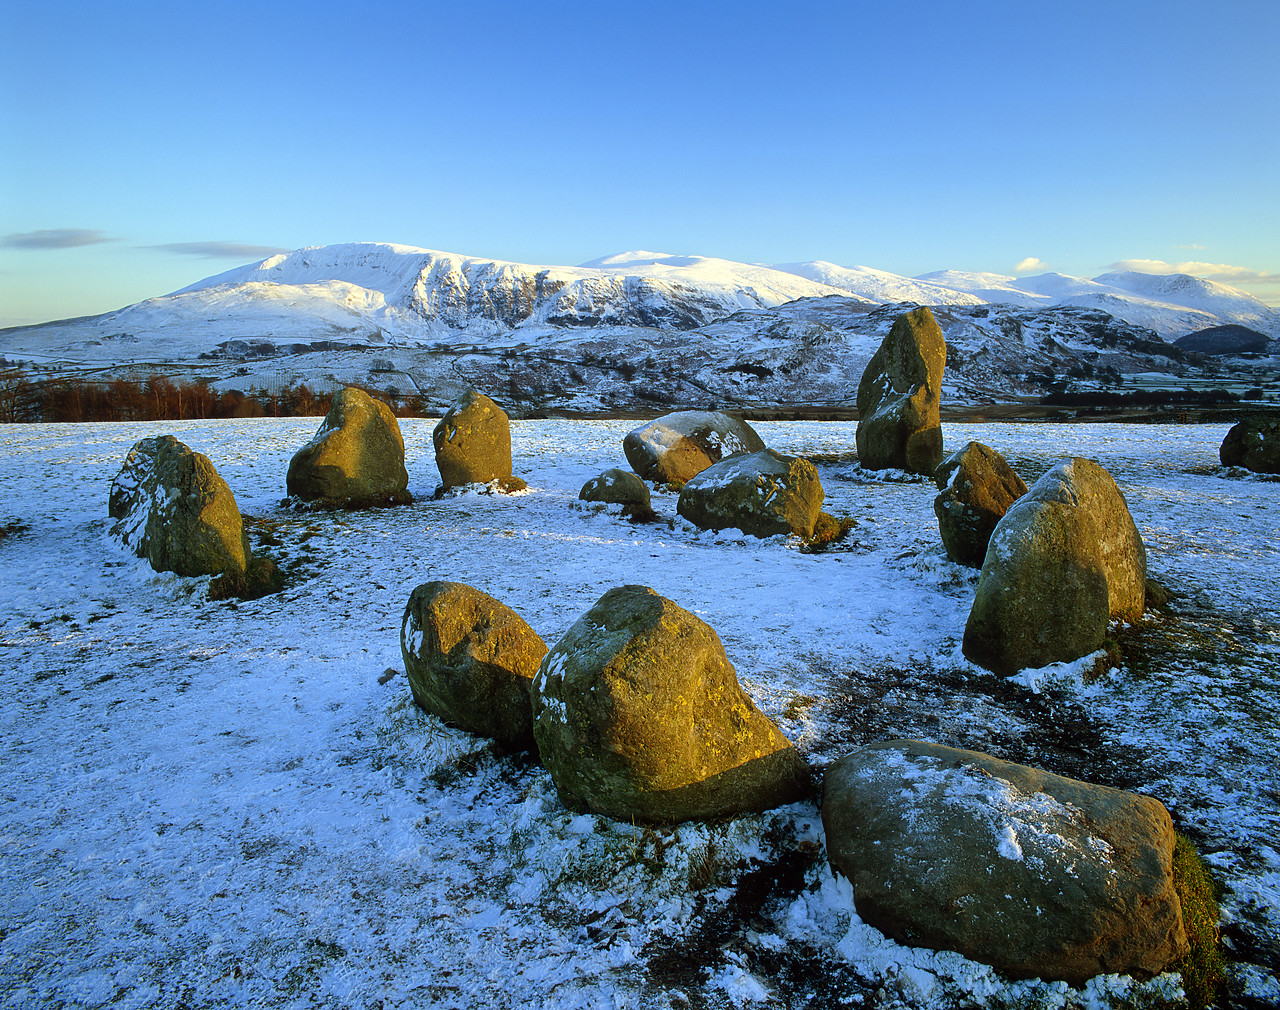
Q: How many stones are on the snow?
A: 13